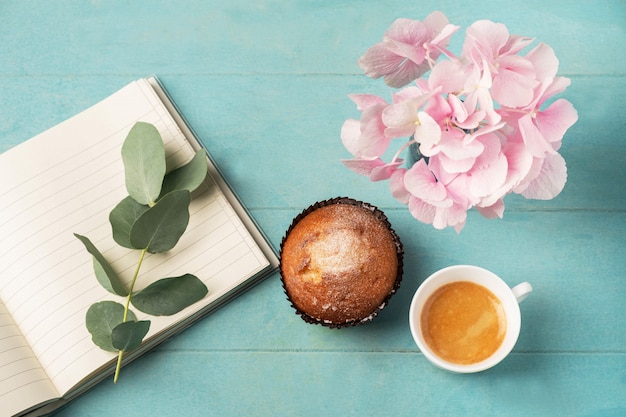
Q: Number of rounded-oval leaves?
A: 8